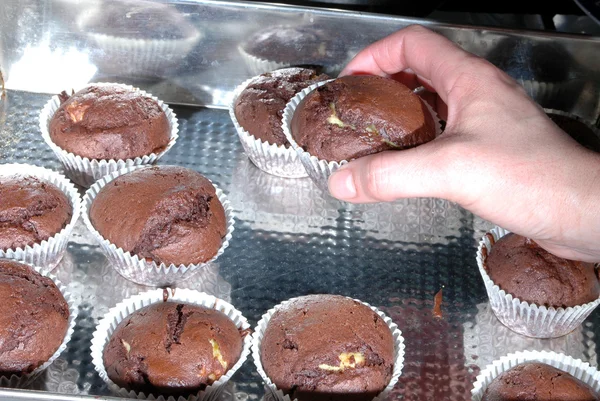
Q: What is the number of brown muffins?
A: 10